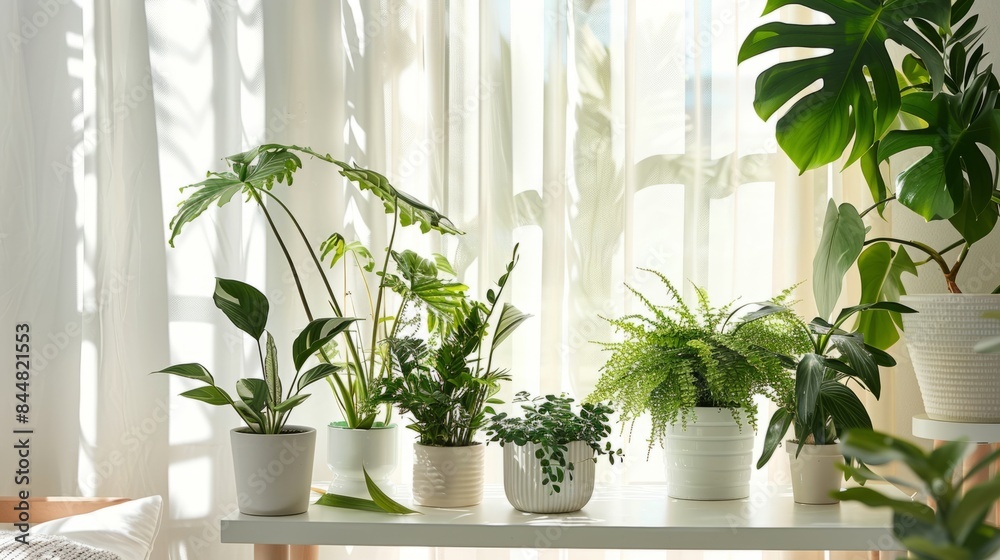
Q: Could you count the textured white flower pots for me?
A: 4